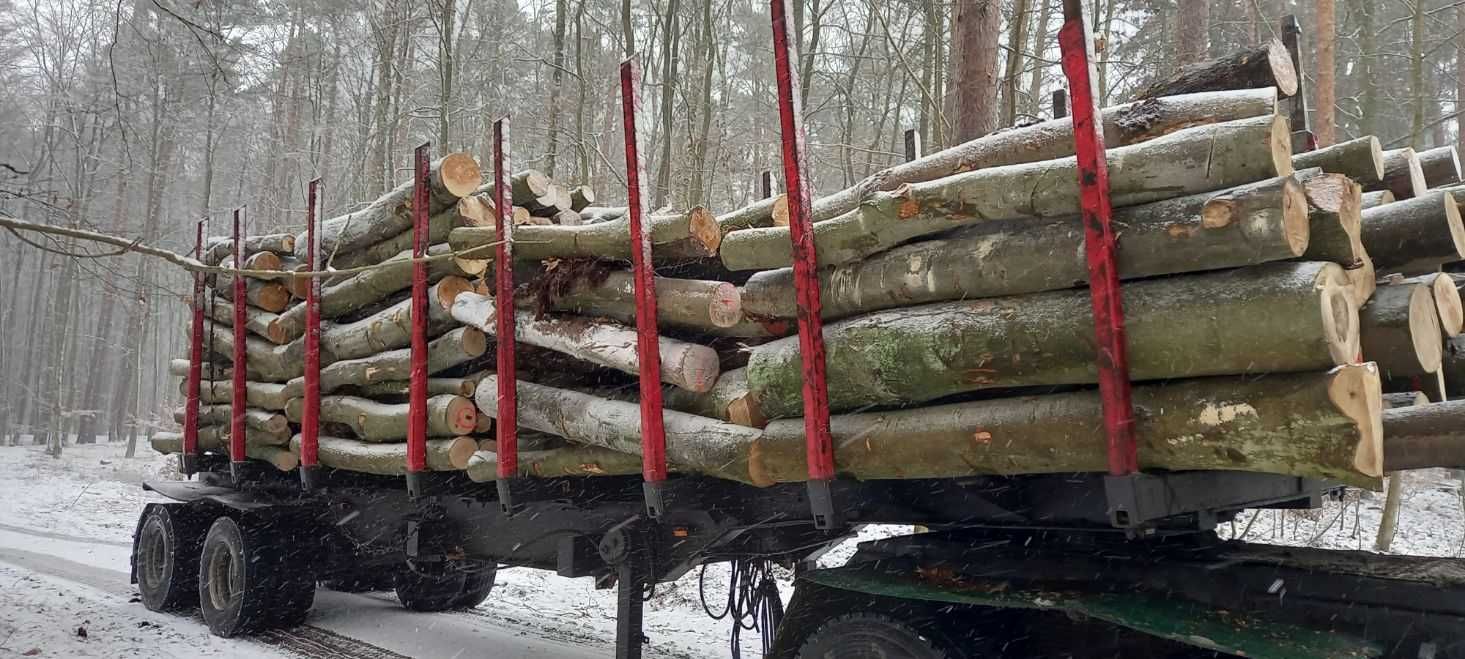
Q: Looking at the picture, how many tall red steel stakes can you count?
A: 8